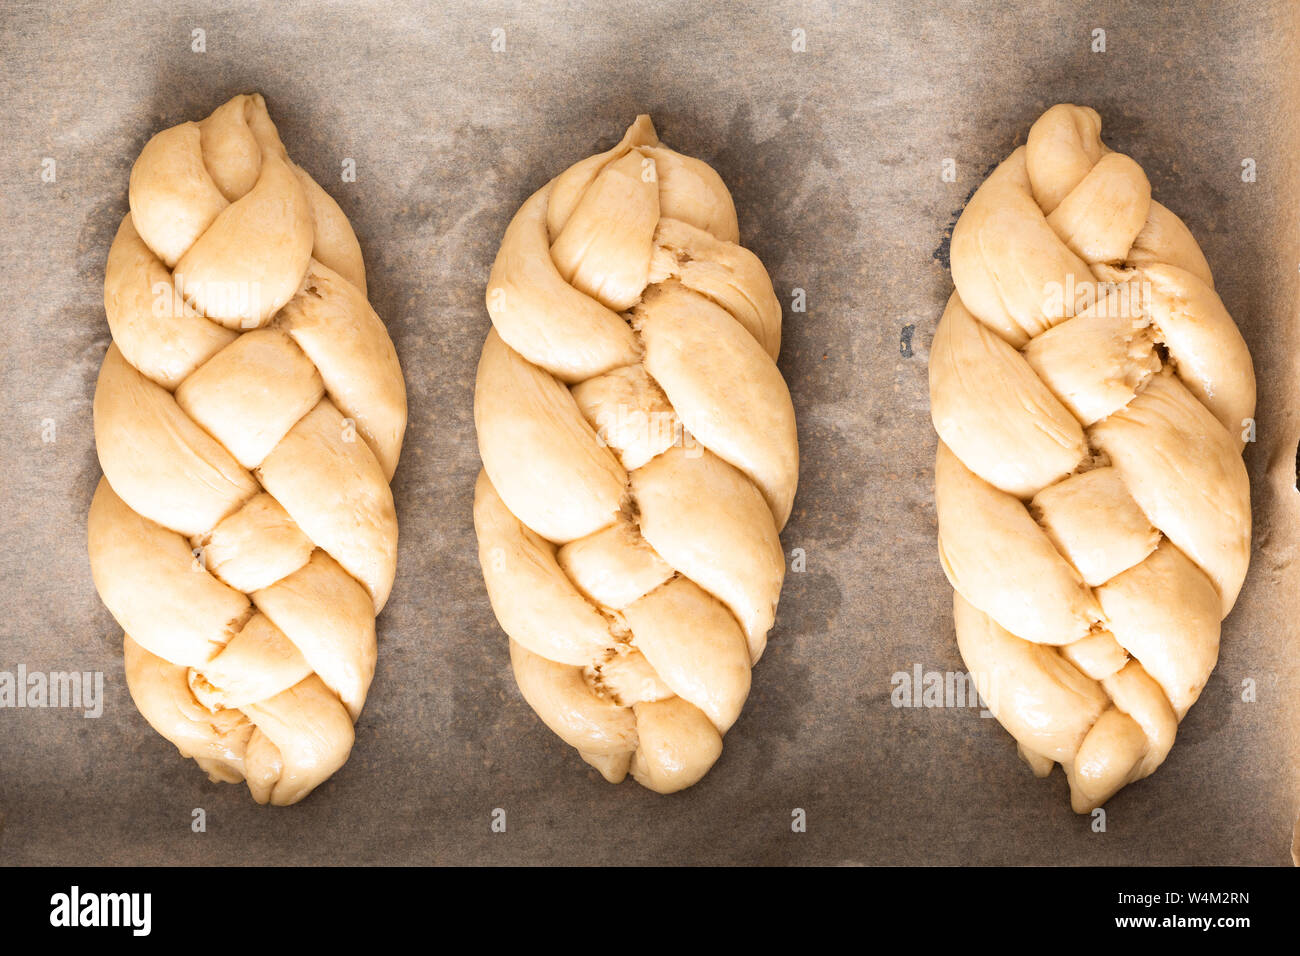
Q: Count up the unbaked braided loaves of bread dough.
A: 3